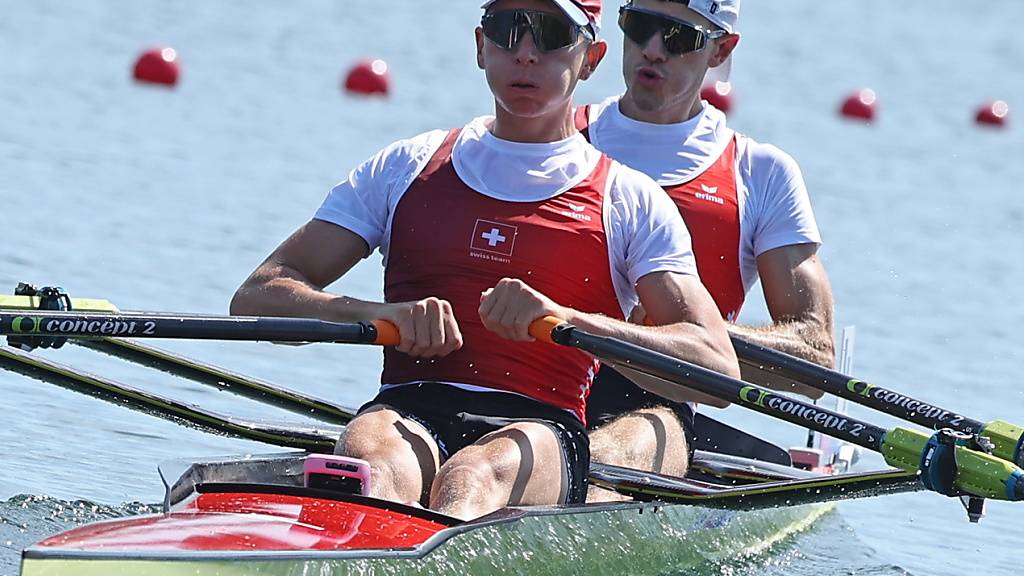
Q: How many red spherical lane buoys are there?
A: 5